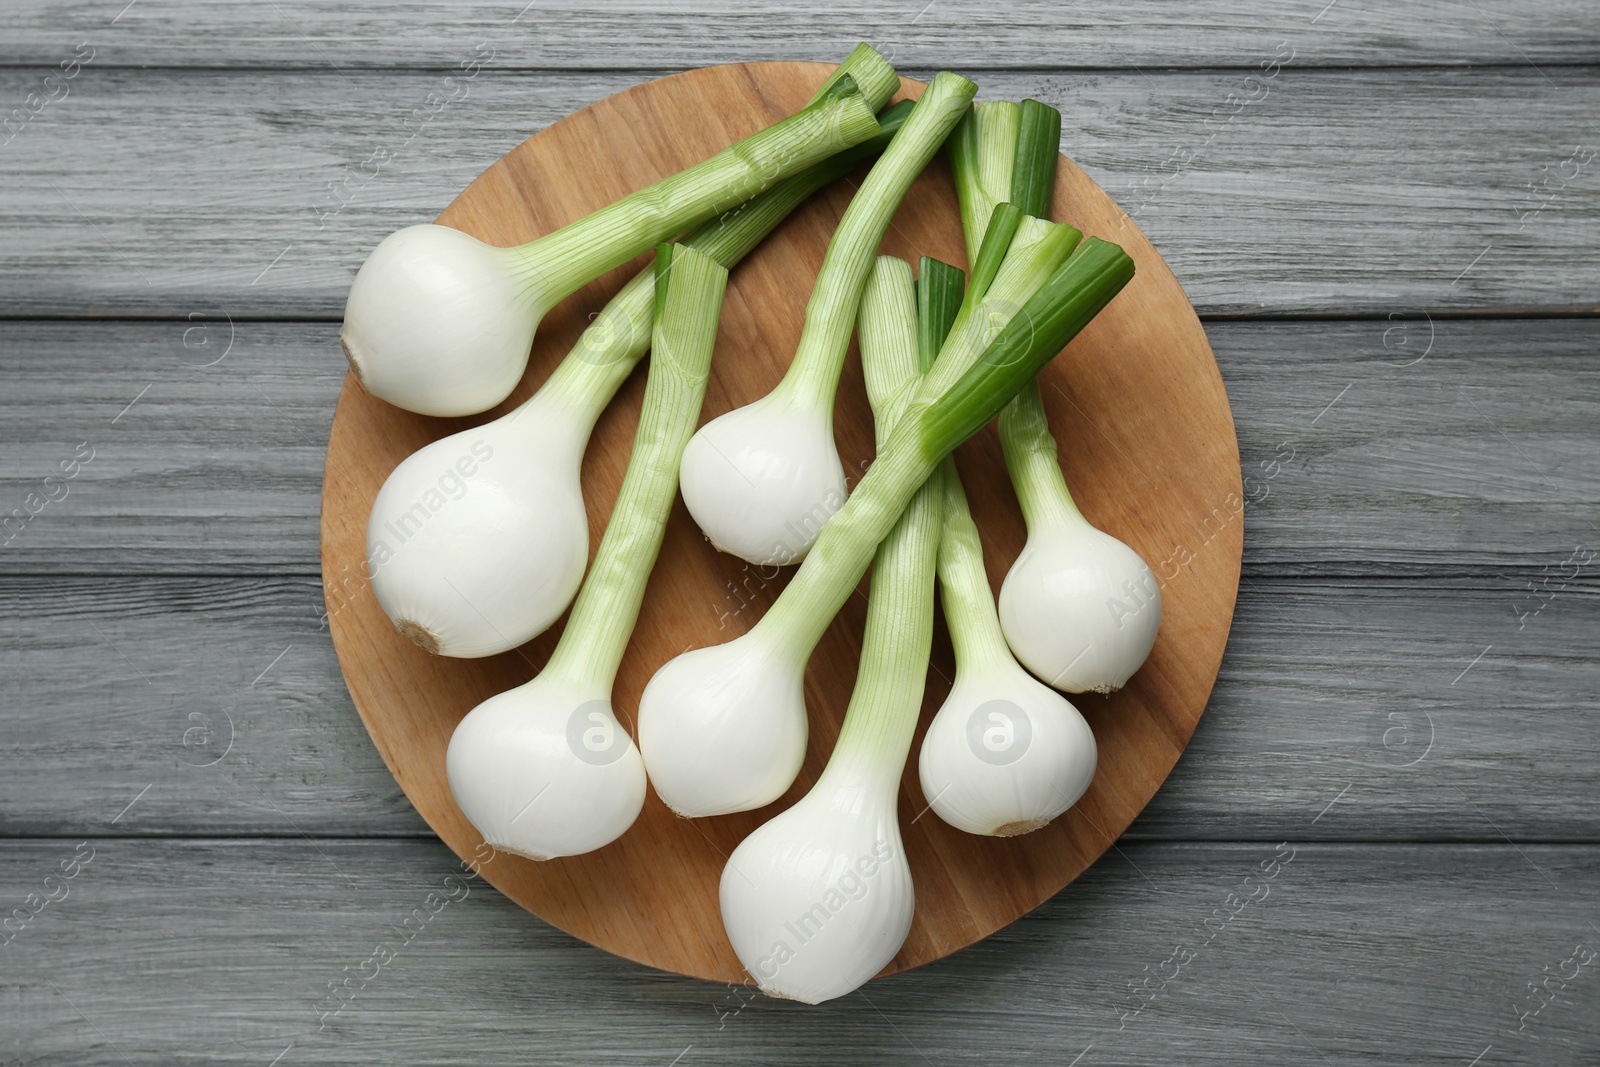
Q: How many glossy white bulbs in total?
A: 8